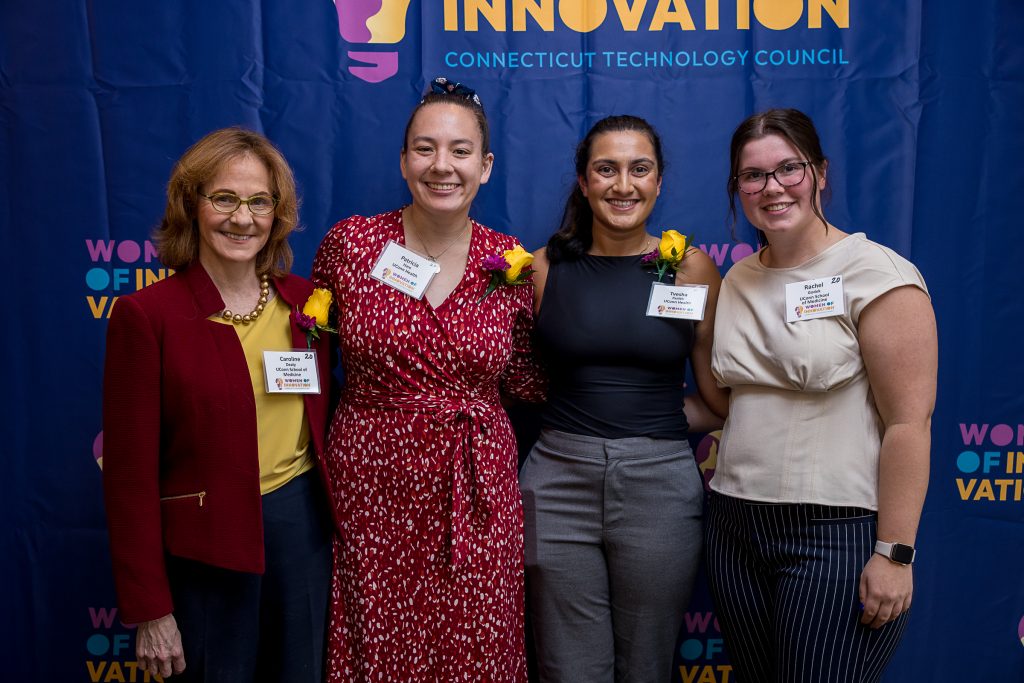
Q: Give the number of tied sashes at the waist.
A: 1